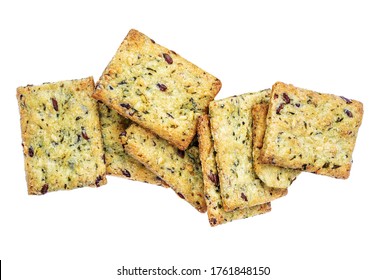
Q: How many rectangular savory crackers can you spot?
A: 8